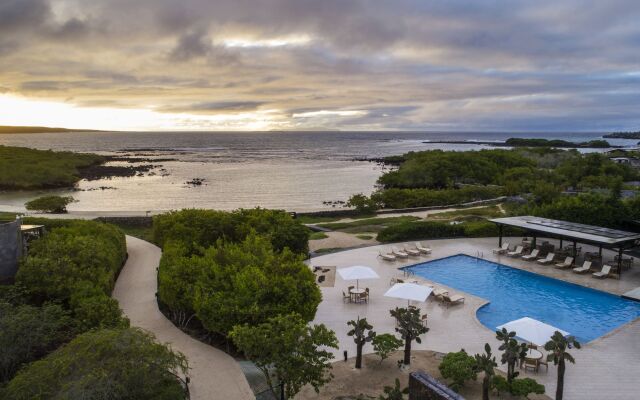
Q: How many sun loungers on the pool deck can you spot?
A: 15